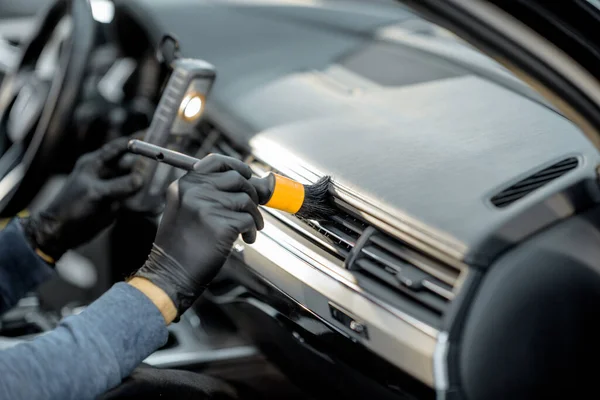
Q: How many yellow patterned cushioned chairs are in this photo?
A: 0